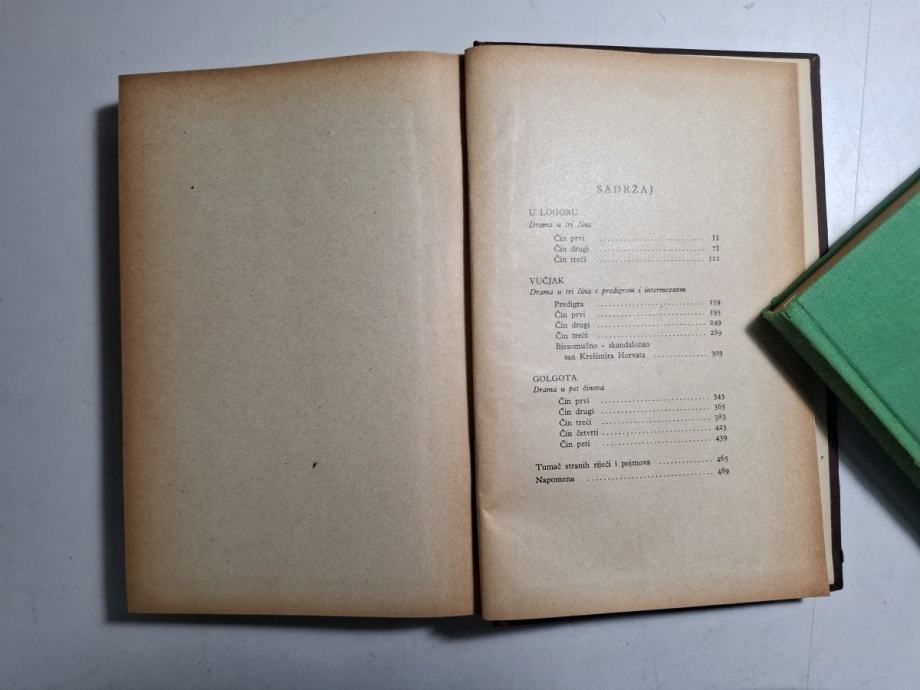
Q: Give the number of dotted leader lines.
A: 15